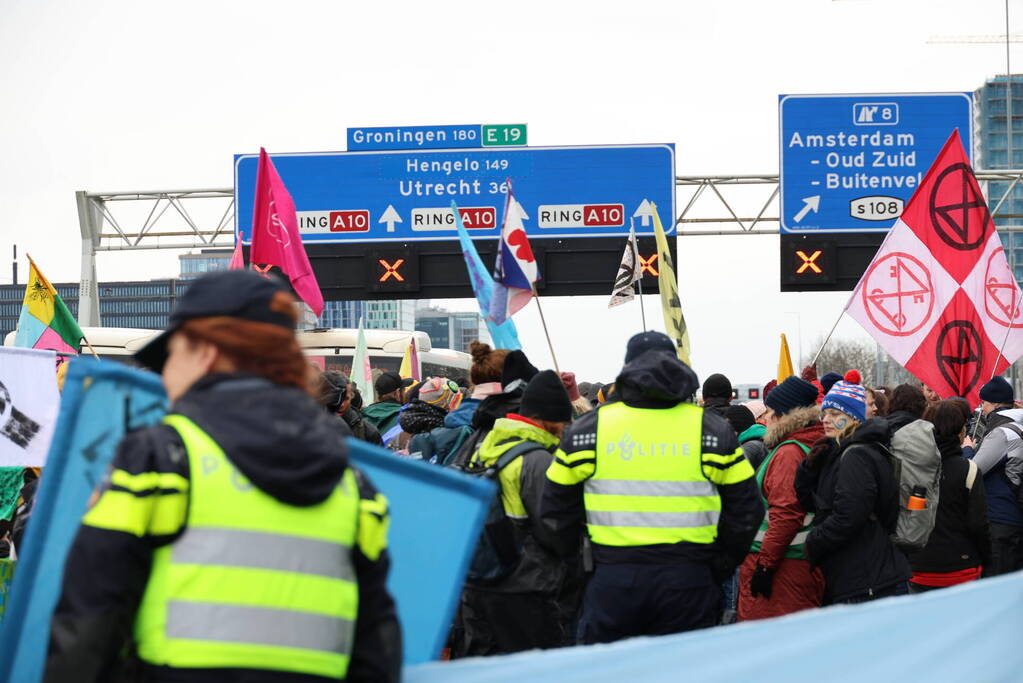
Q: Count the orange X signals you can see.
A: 4